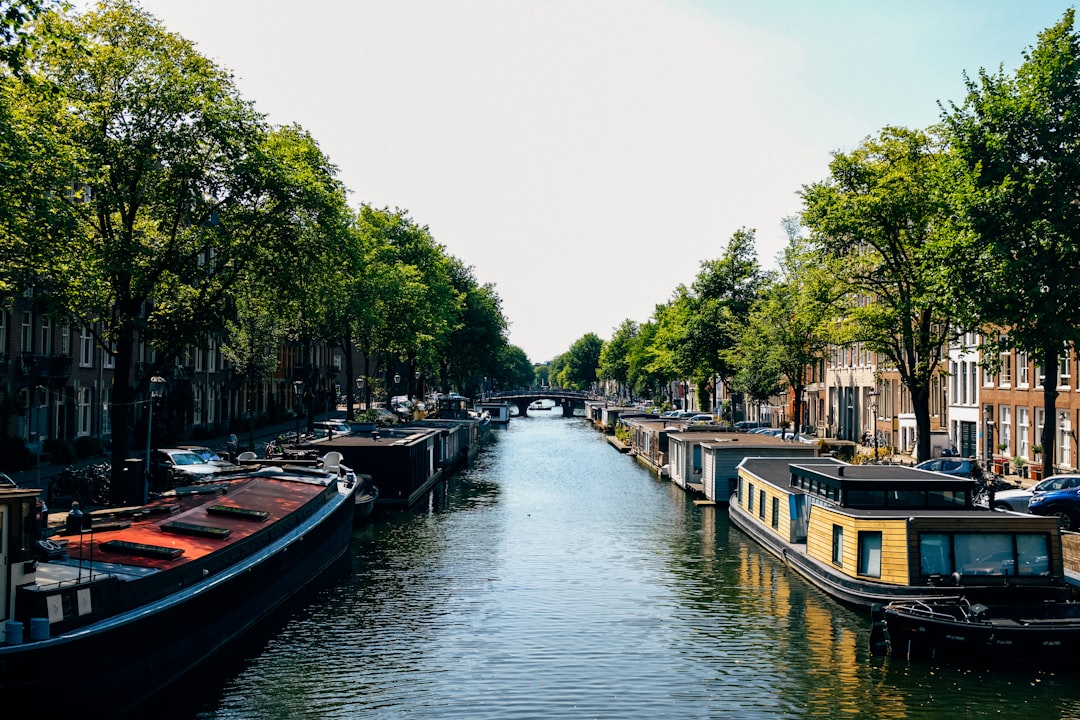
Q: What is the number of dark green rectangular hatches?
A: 3